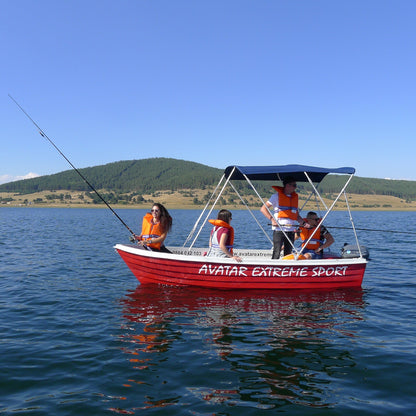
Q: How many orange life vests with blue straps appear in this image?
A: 4